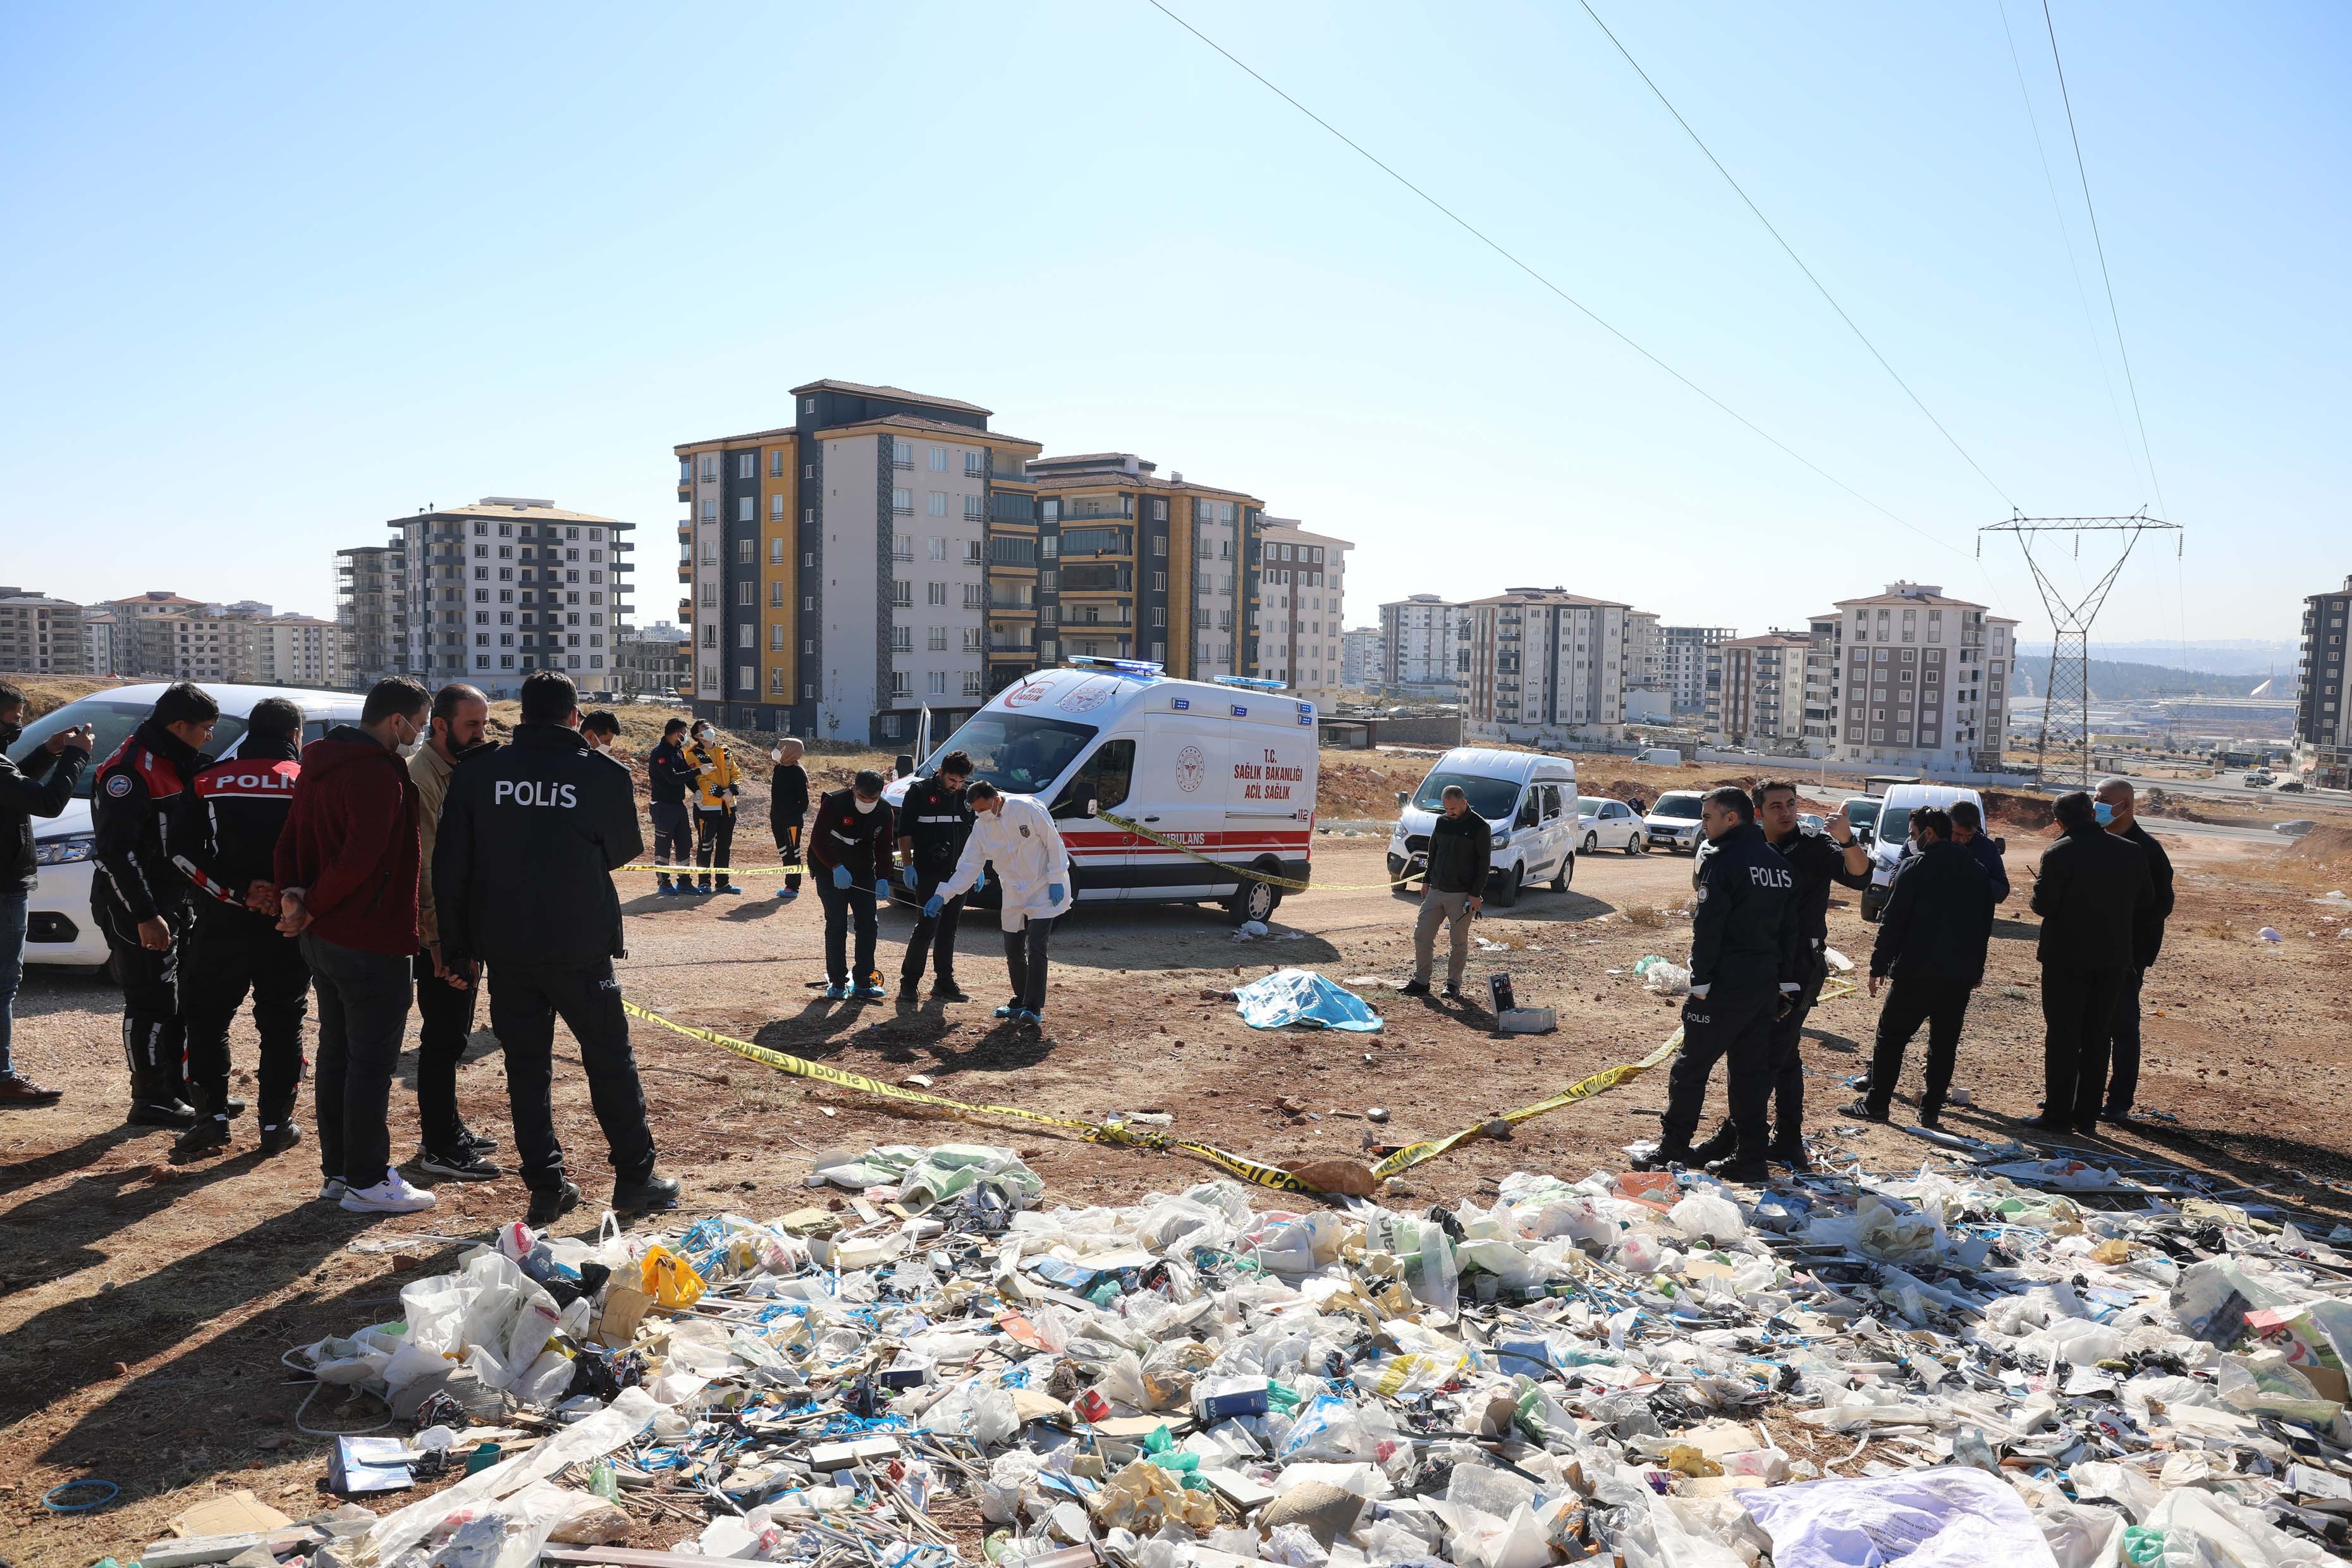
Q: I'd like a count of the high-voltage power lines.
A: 4